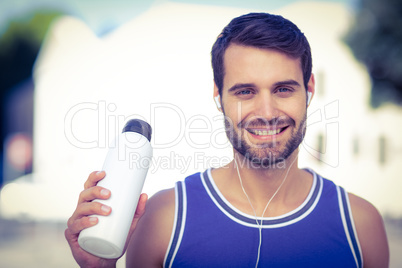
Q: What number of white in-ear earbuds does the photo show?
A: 2